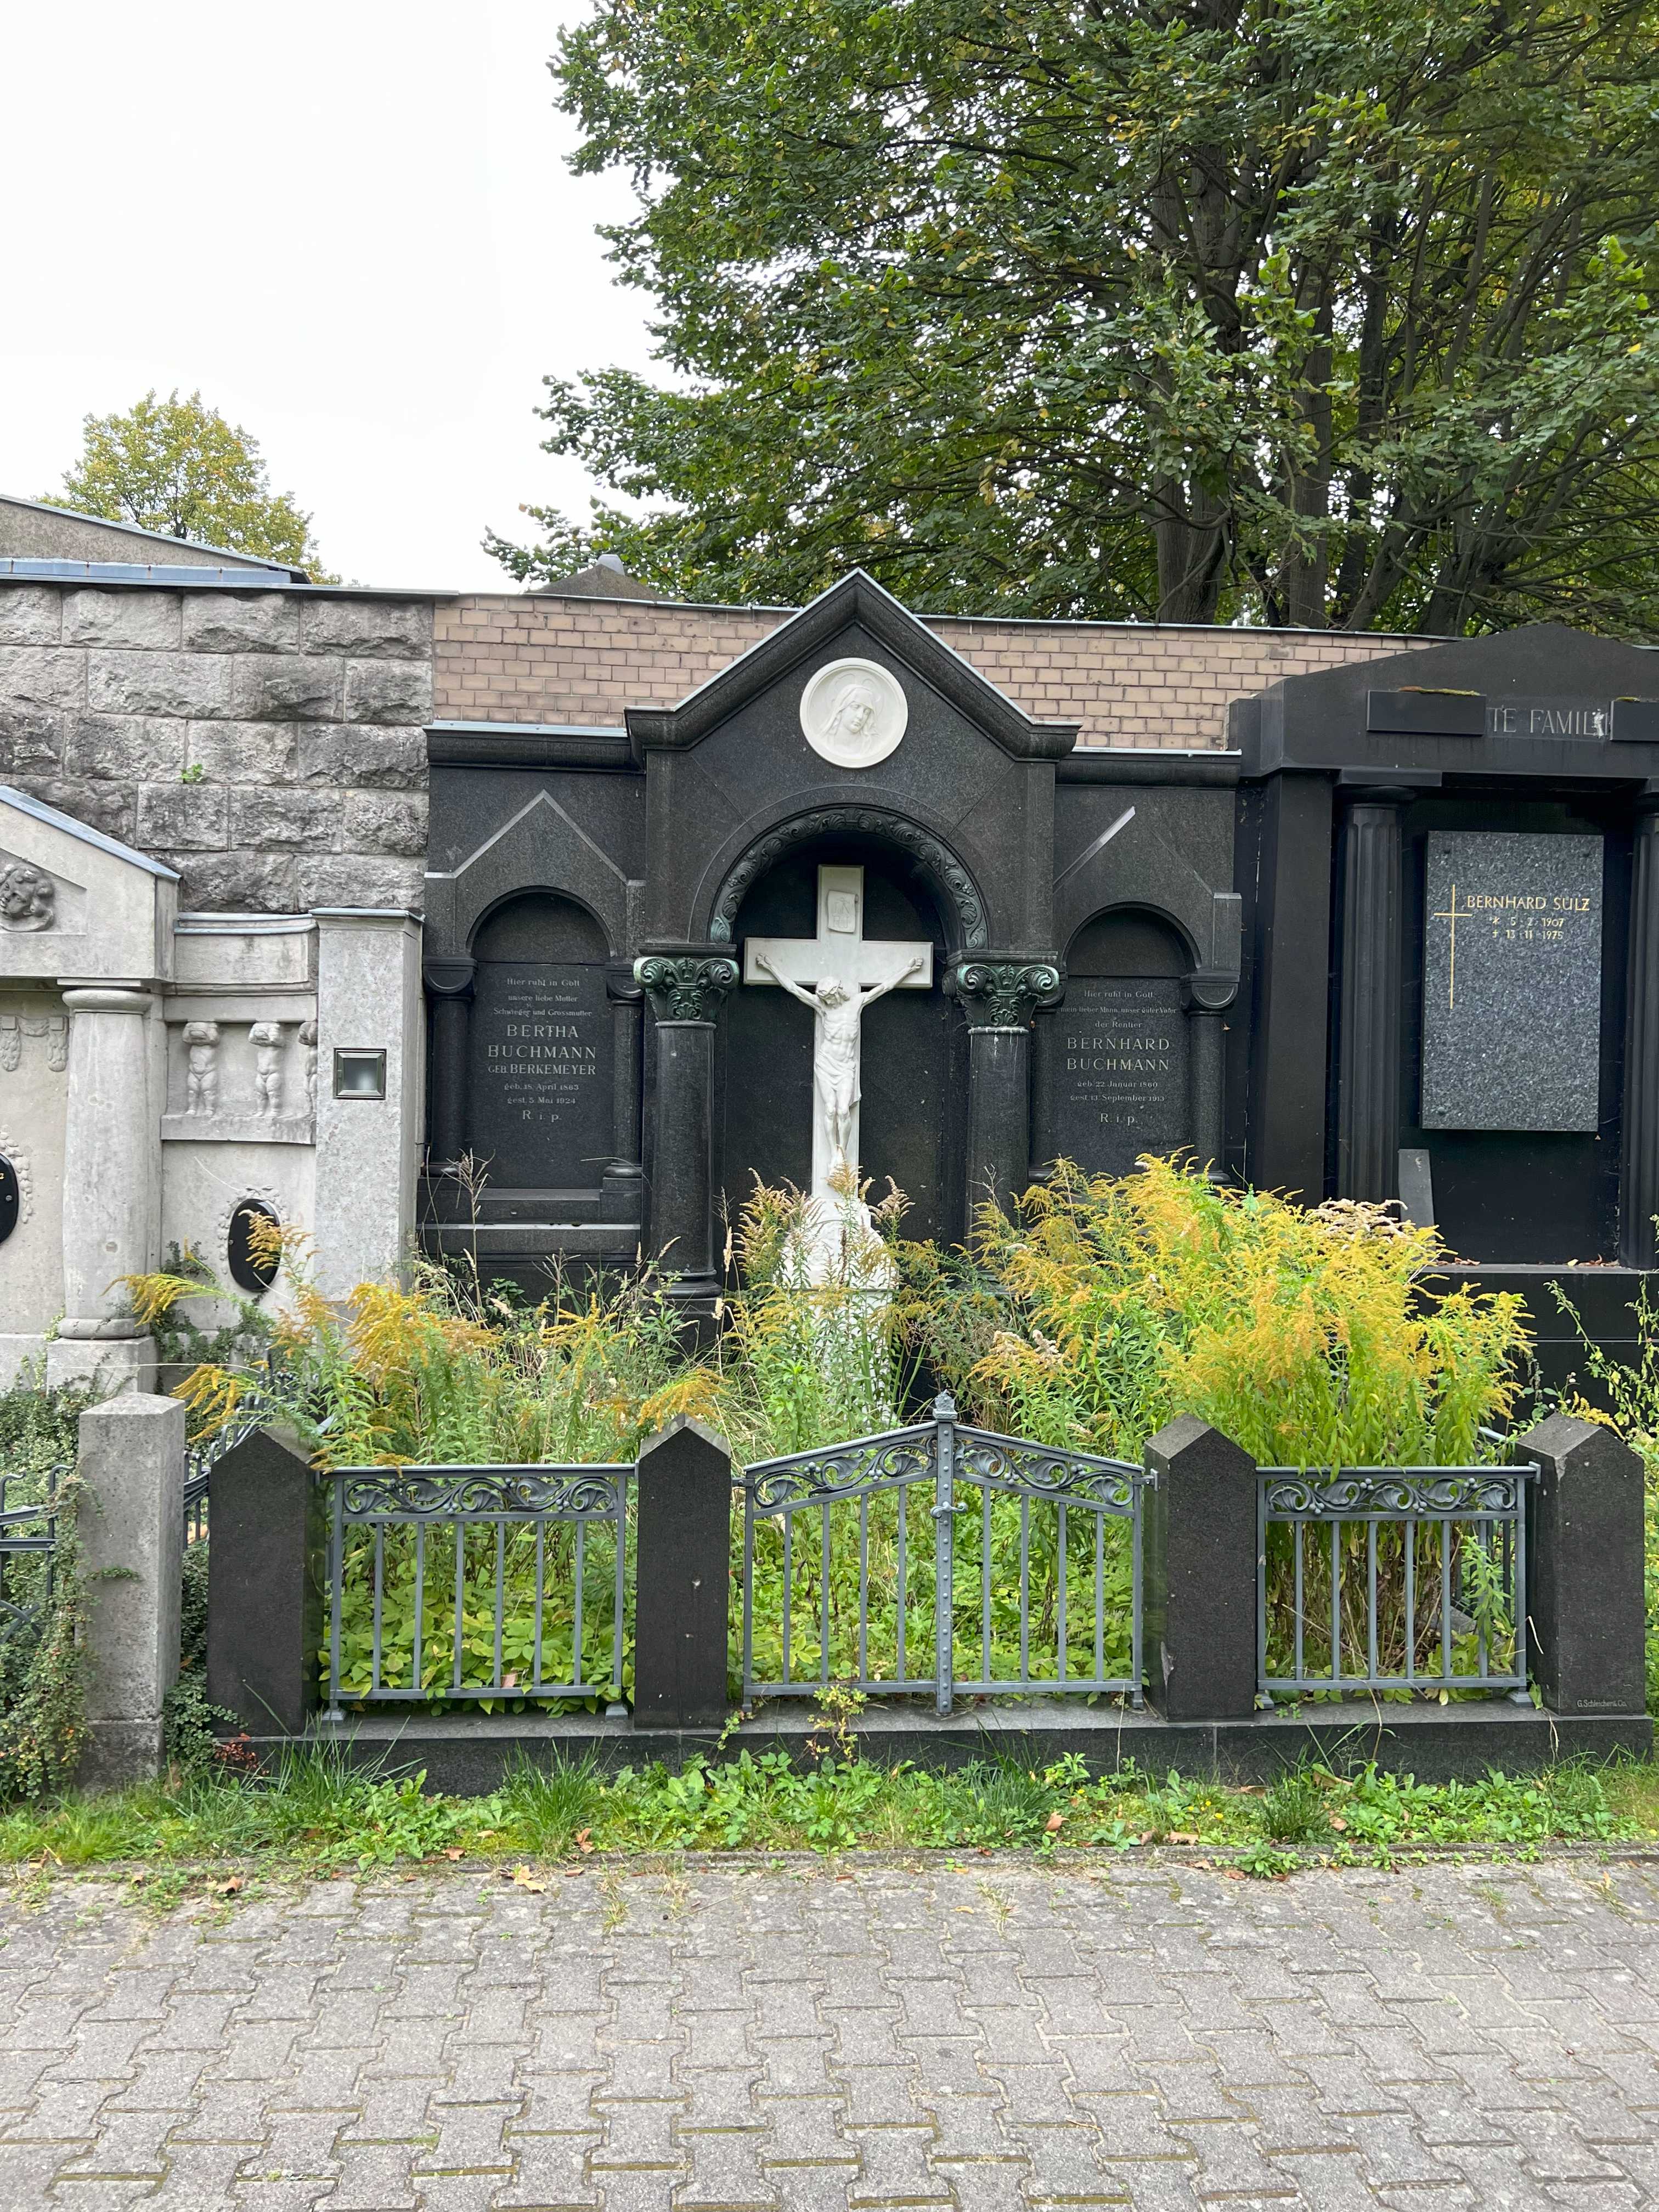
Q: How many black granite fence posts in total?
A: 4